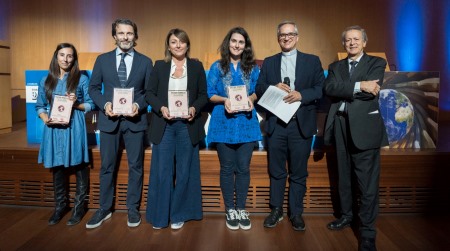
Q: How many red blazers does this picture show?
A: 0